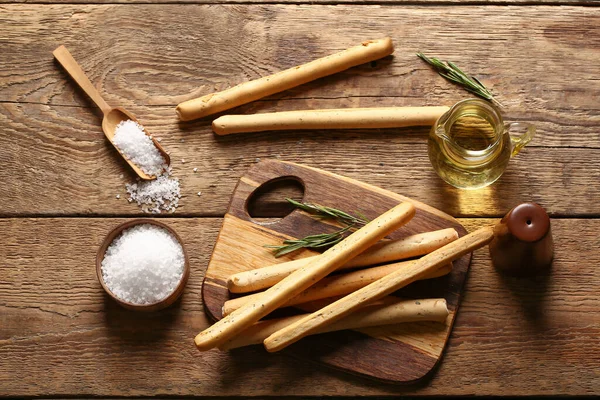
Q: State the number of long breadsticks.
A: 7